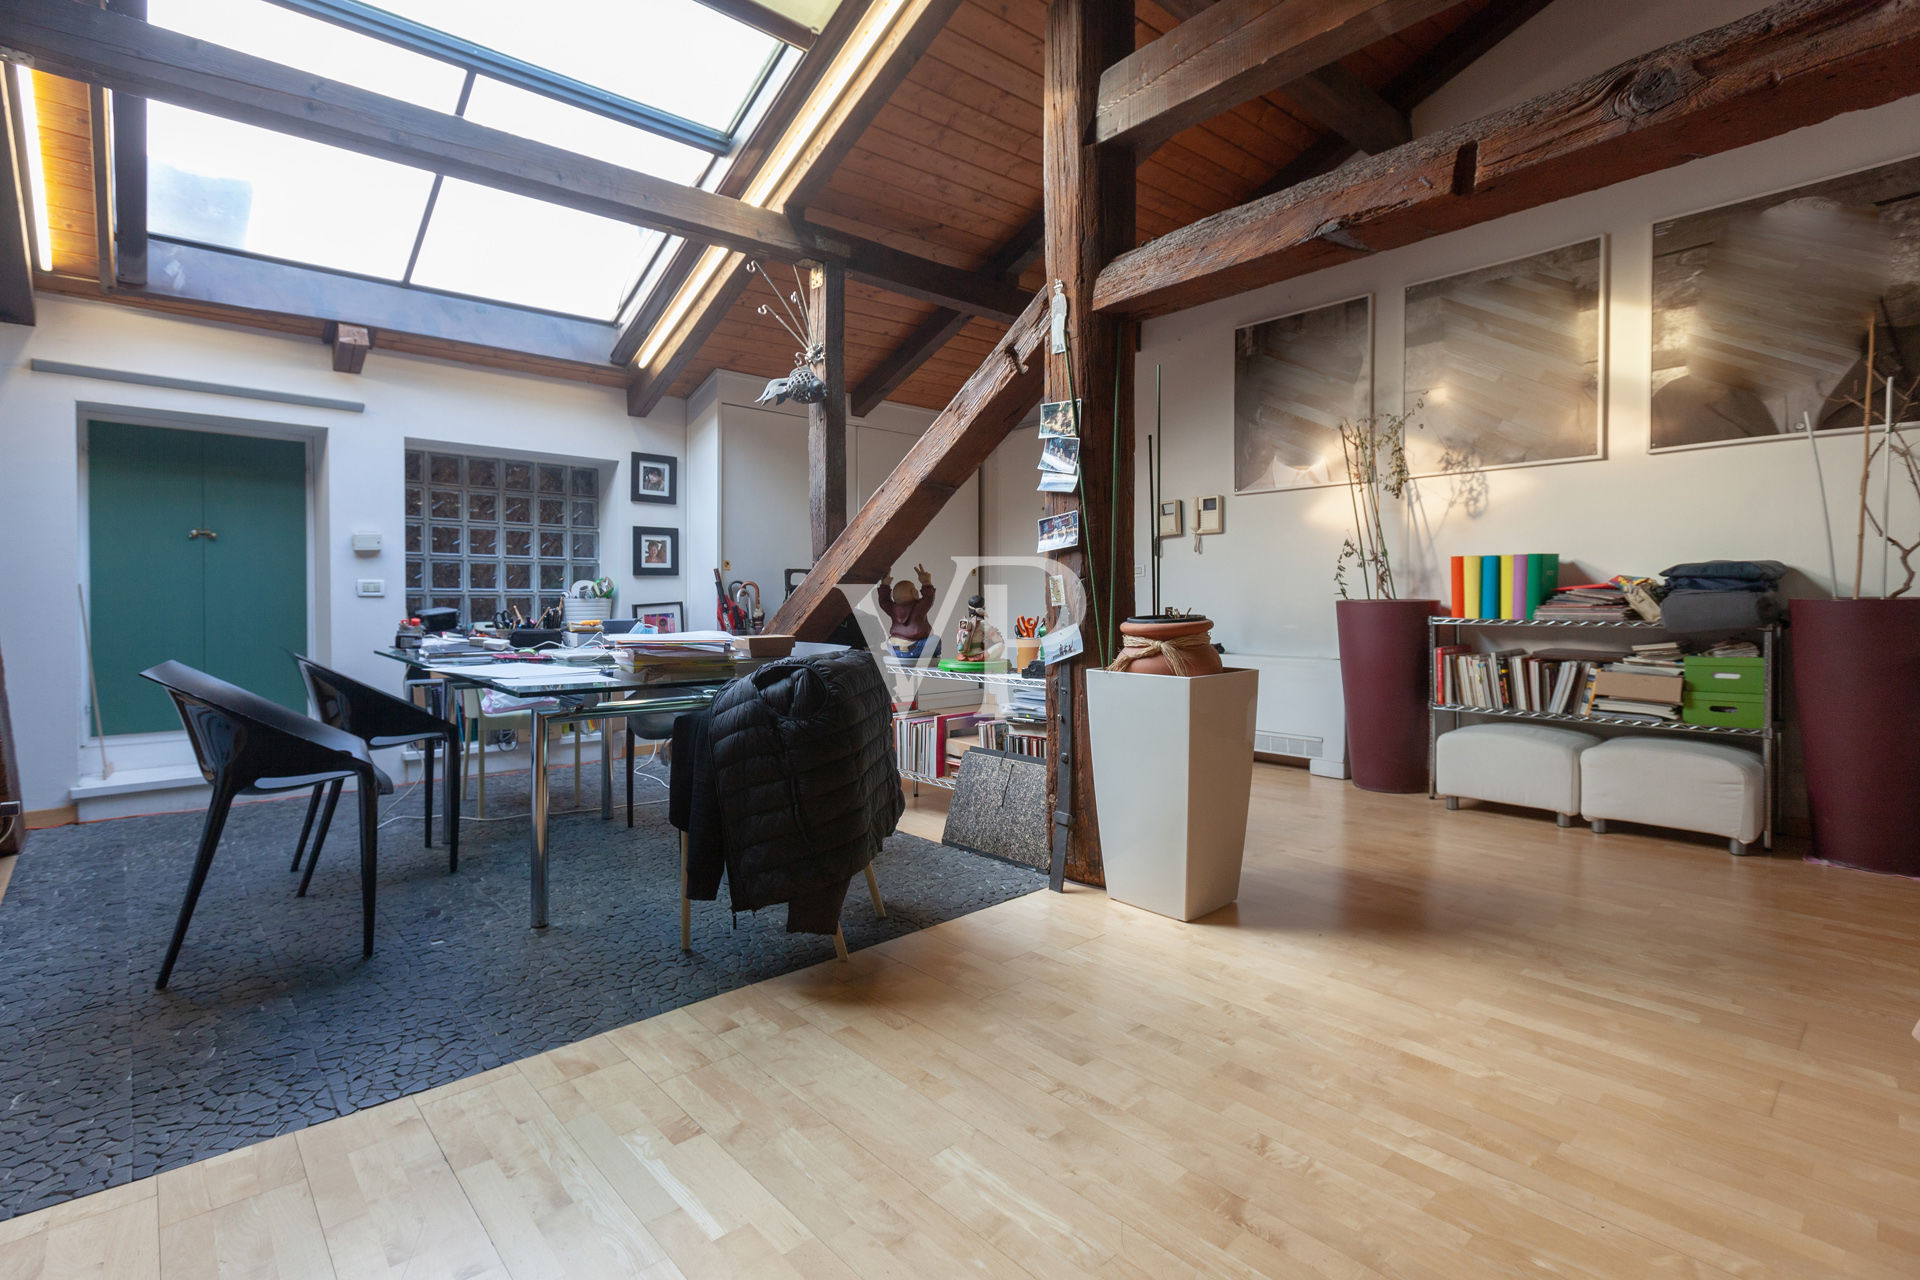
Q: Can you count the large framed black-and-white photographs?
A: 3